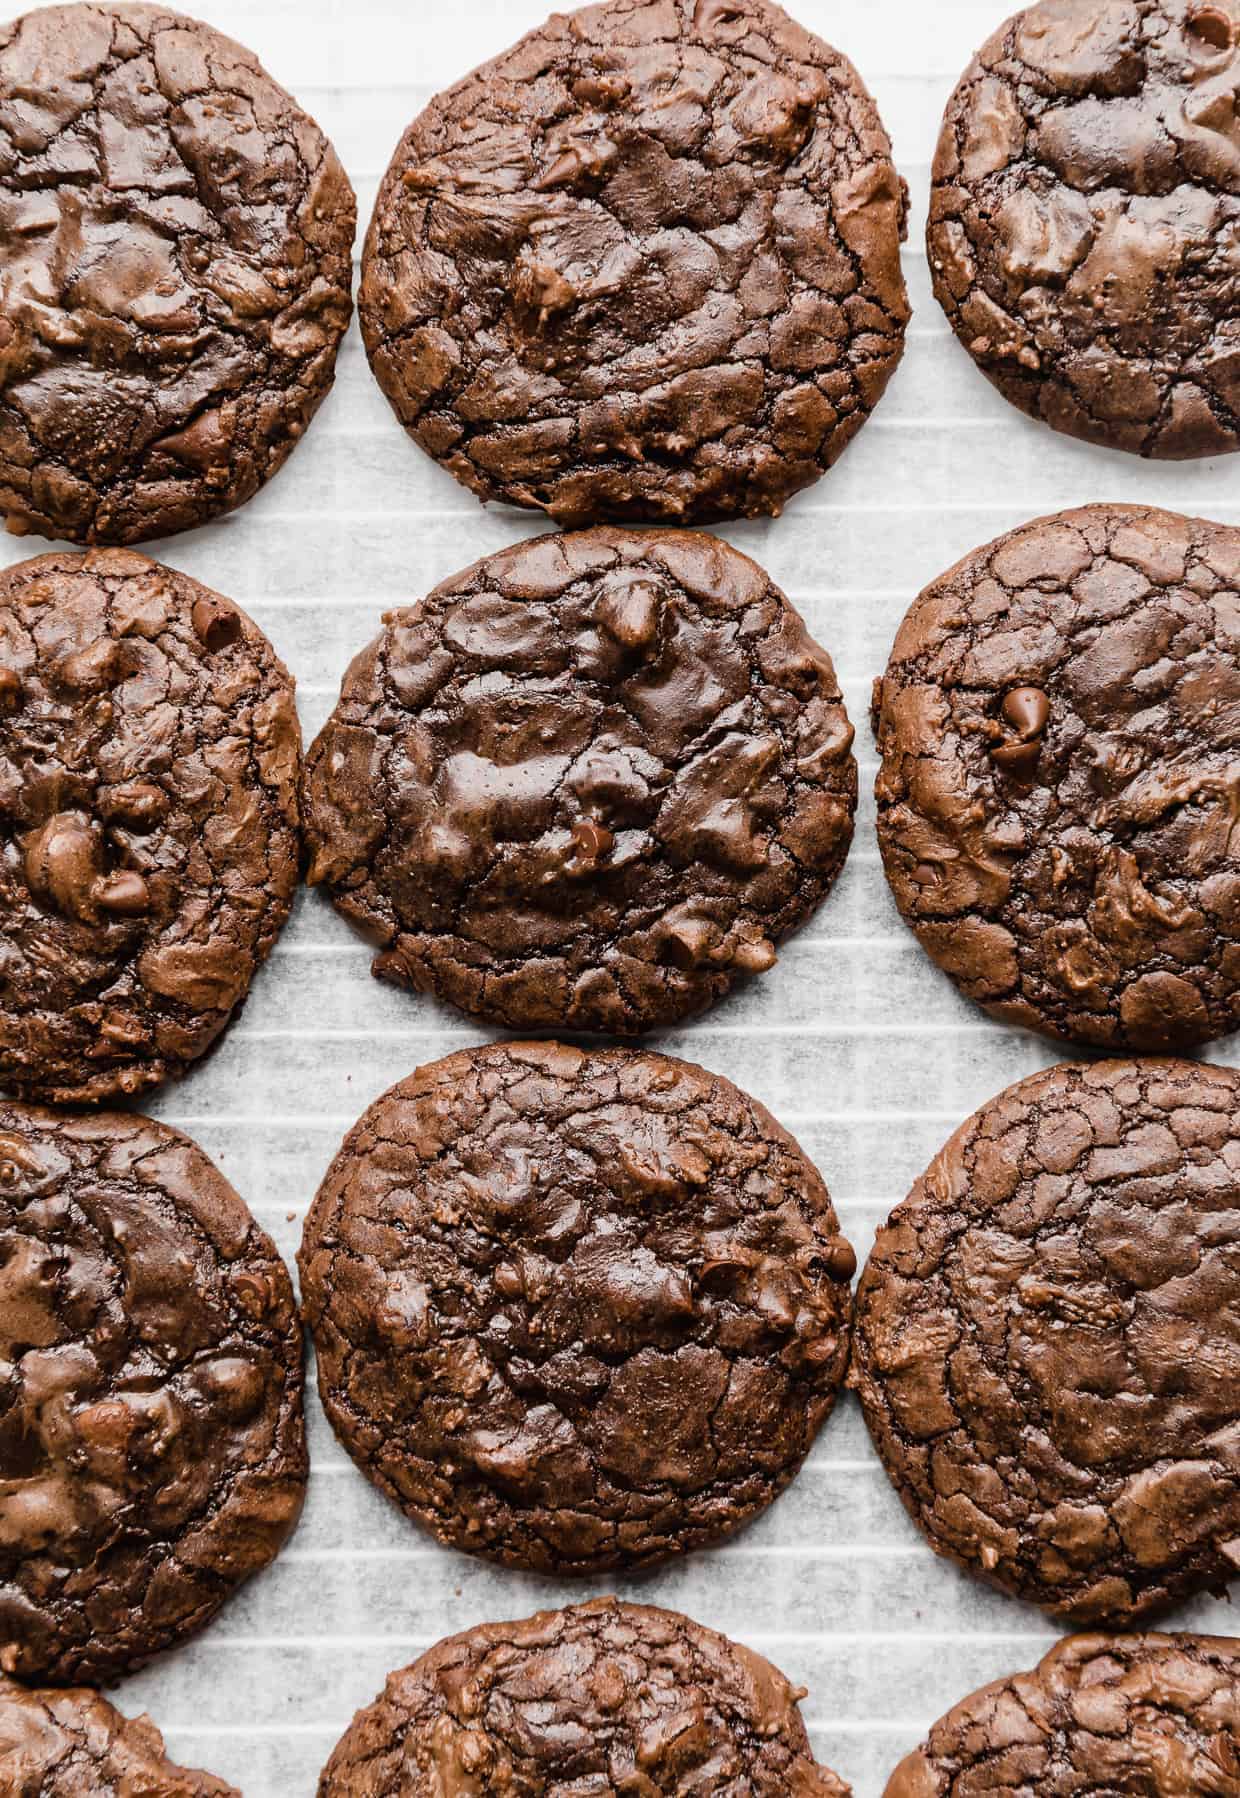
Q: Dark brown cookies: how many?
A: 12